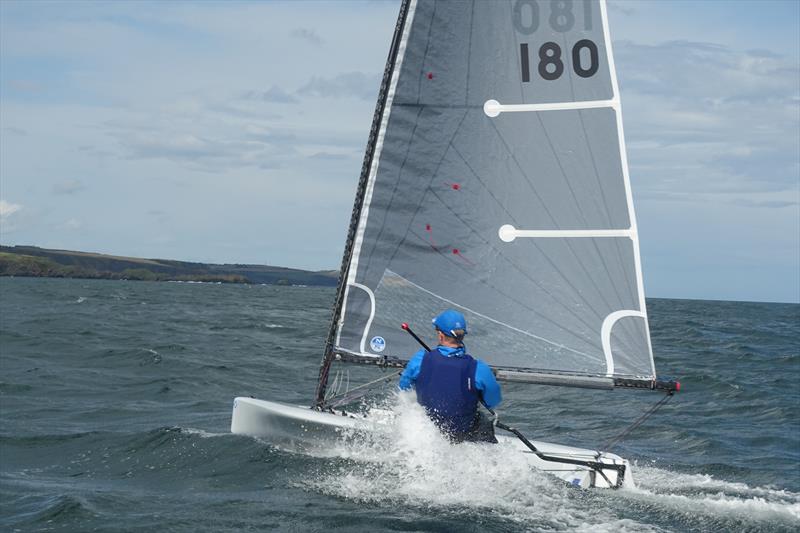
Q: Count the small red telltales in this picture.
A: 4